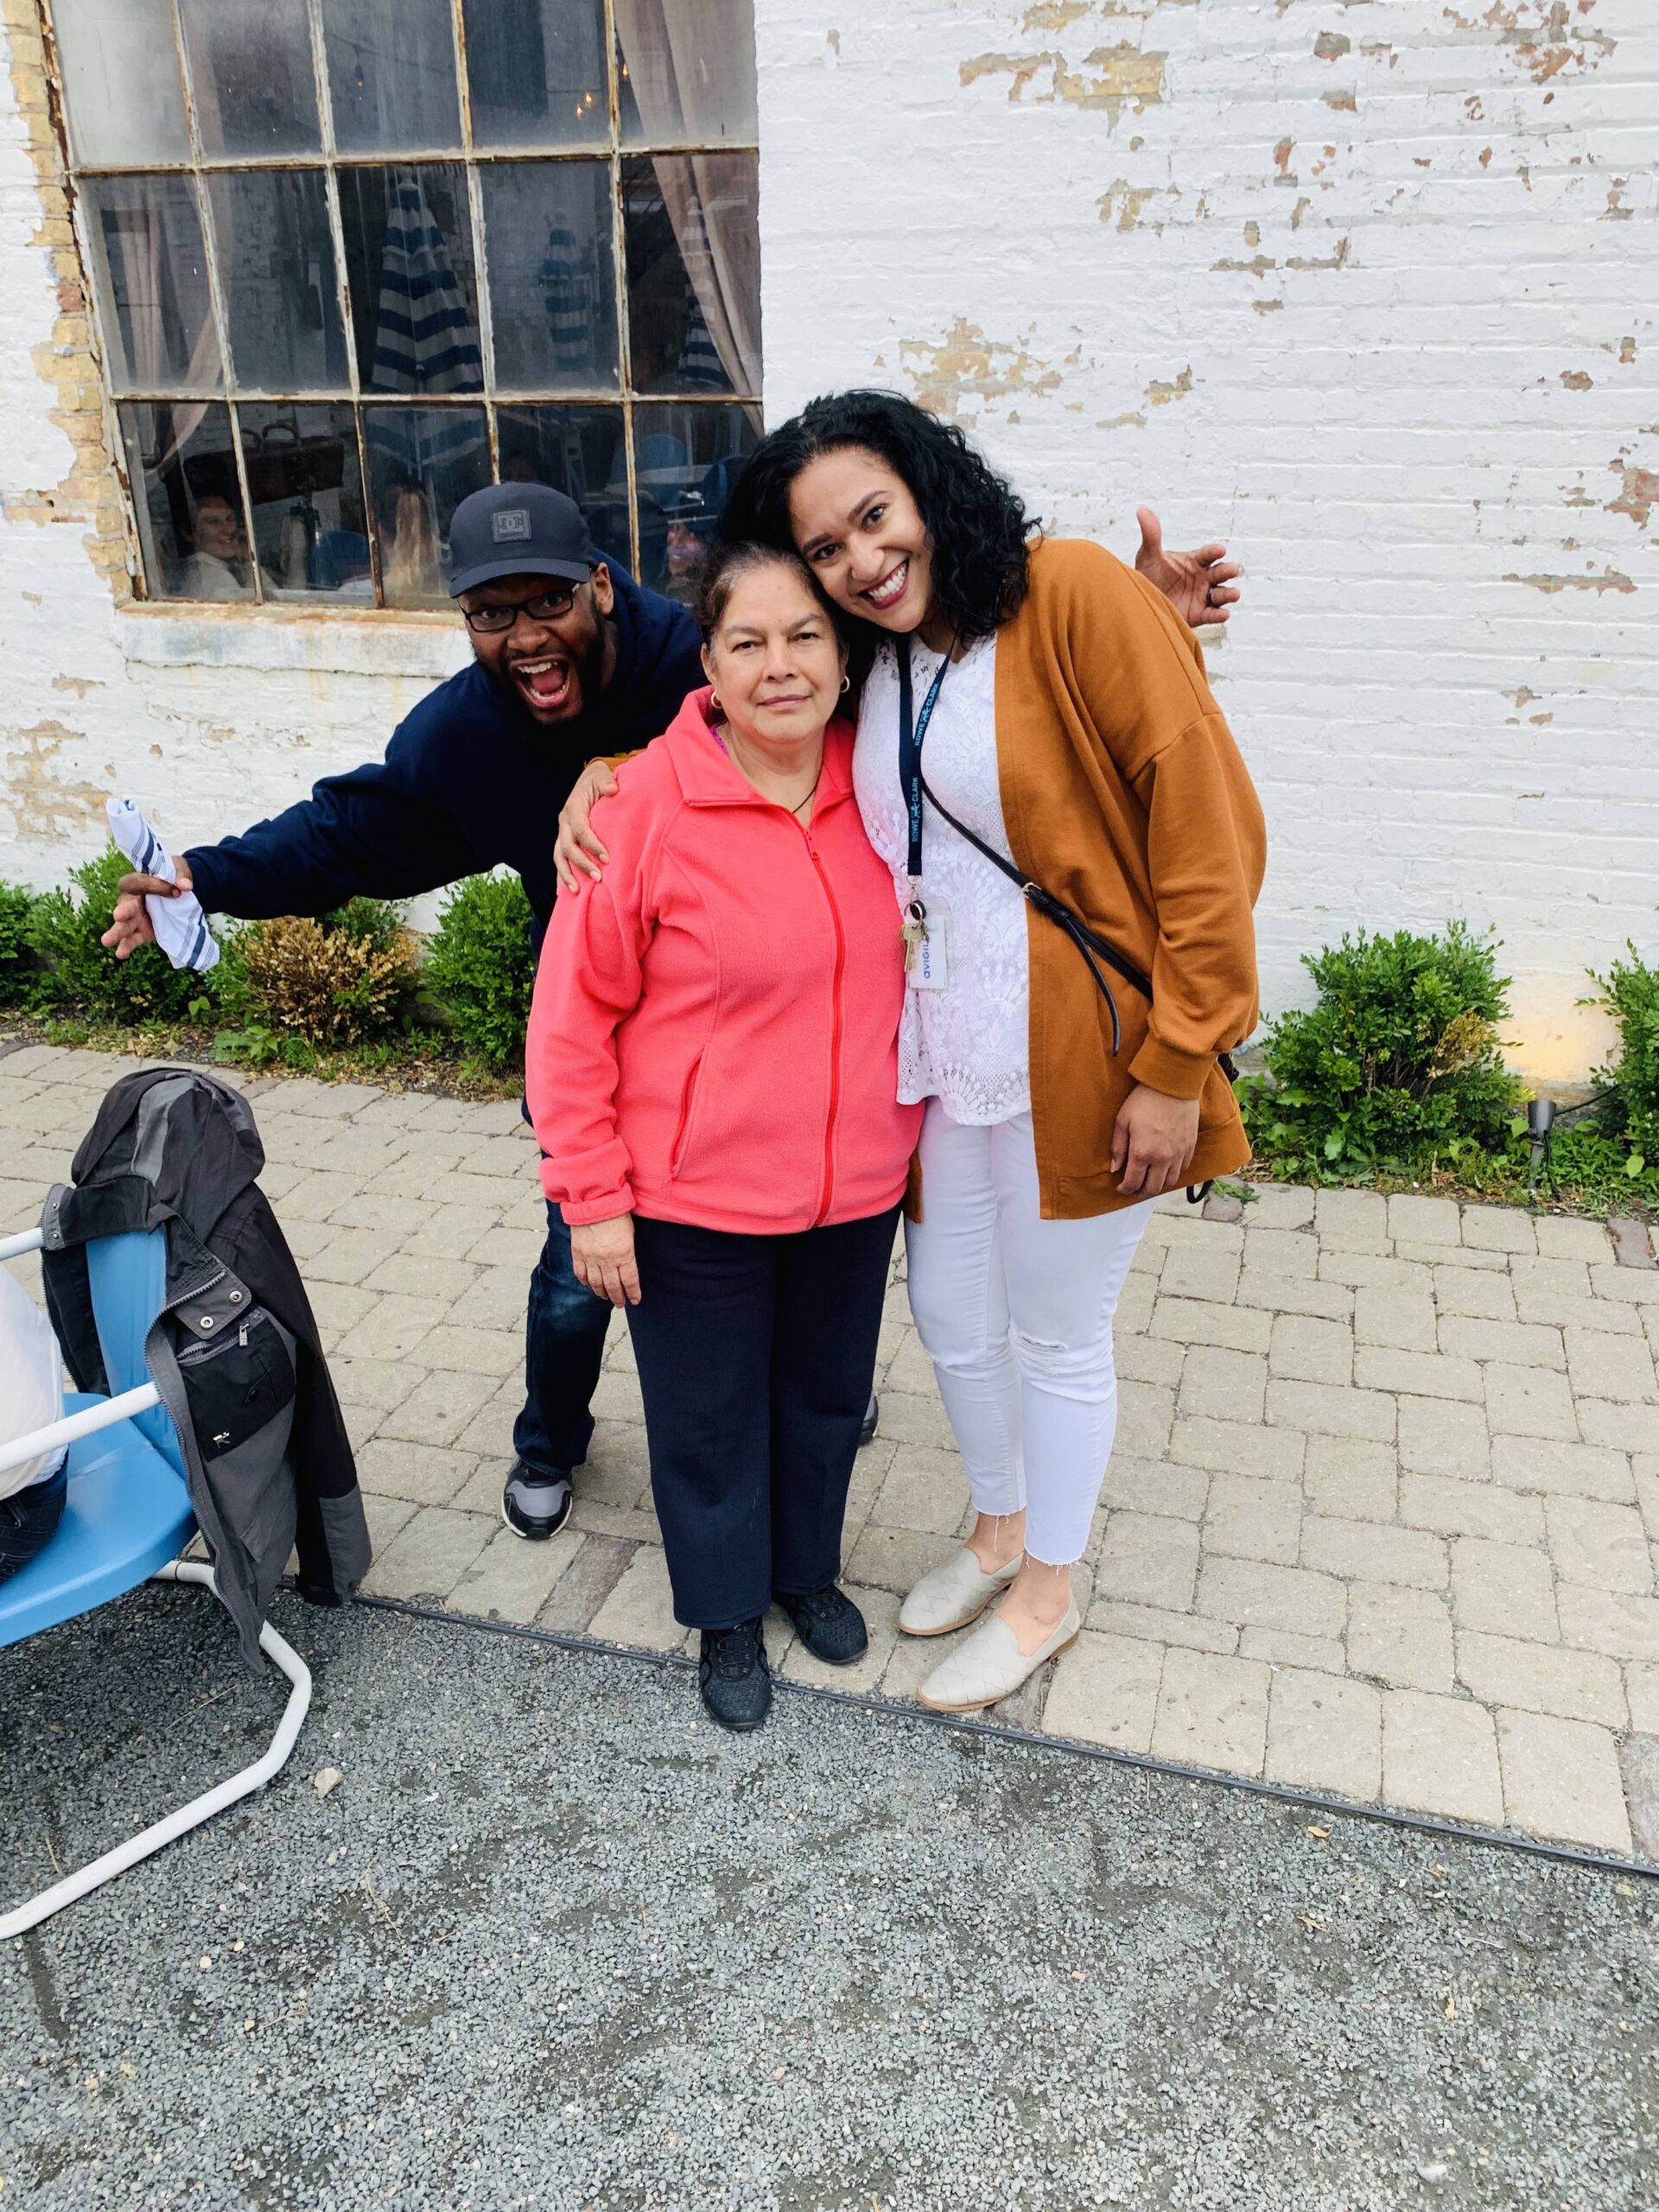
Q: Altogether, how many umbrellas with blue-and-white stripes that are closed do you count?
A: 3